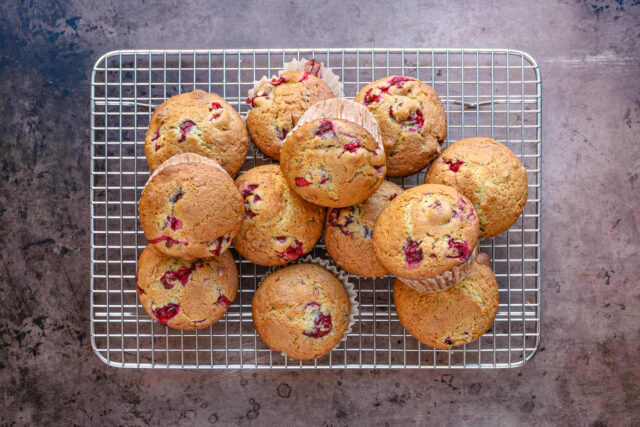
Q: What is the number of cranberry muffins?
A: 12